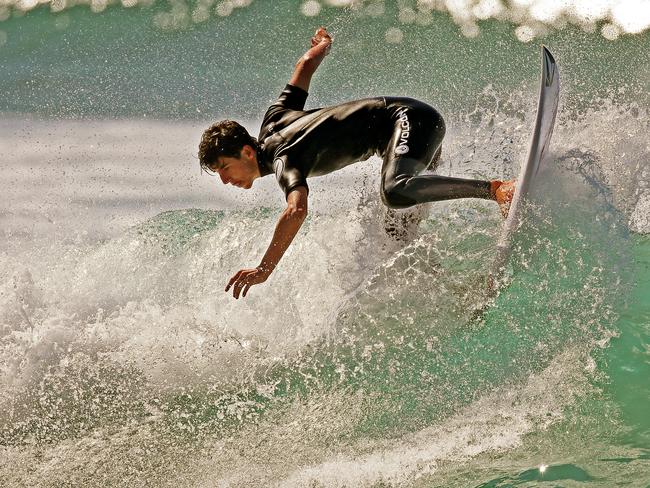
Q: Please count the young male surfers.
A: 1